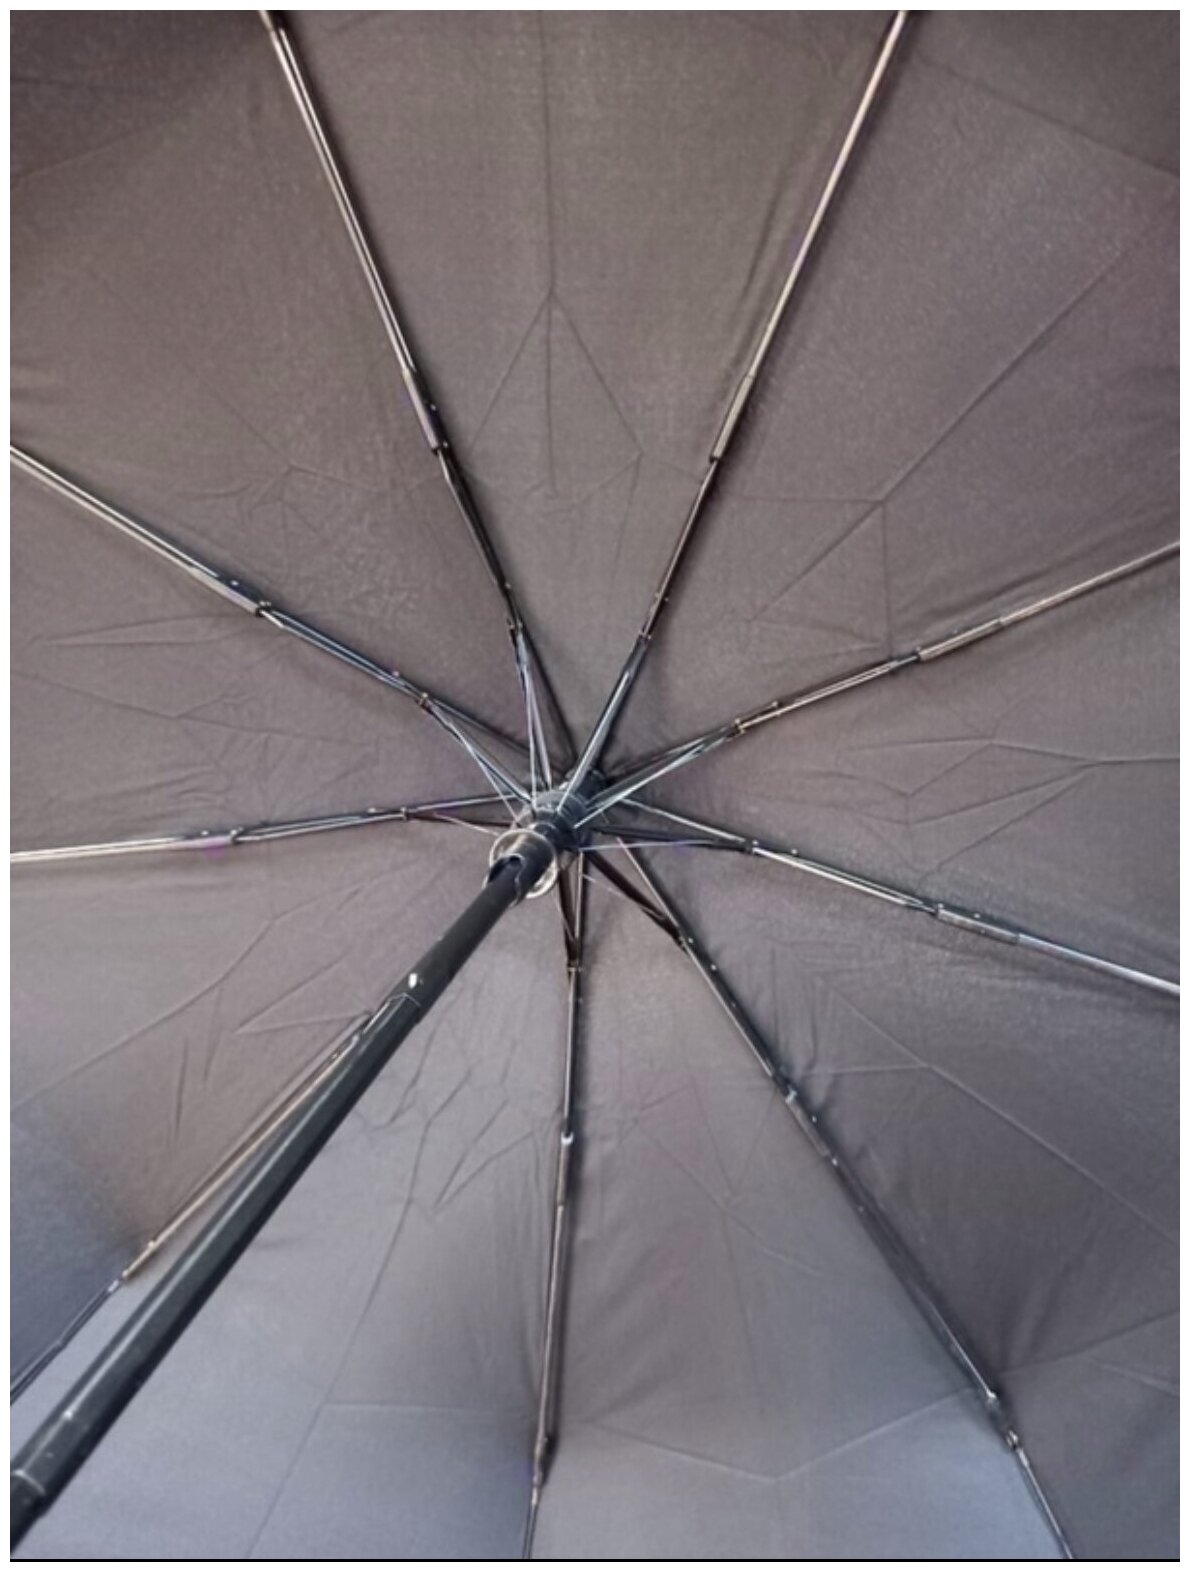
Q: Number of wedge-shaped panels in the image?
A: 9